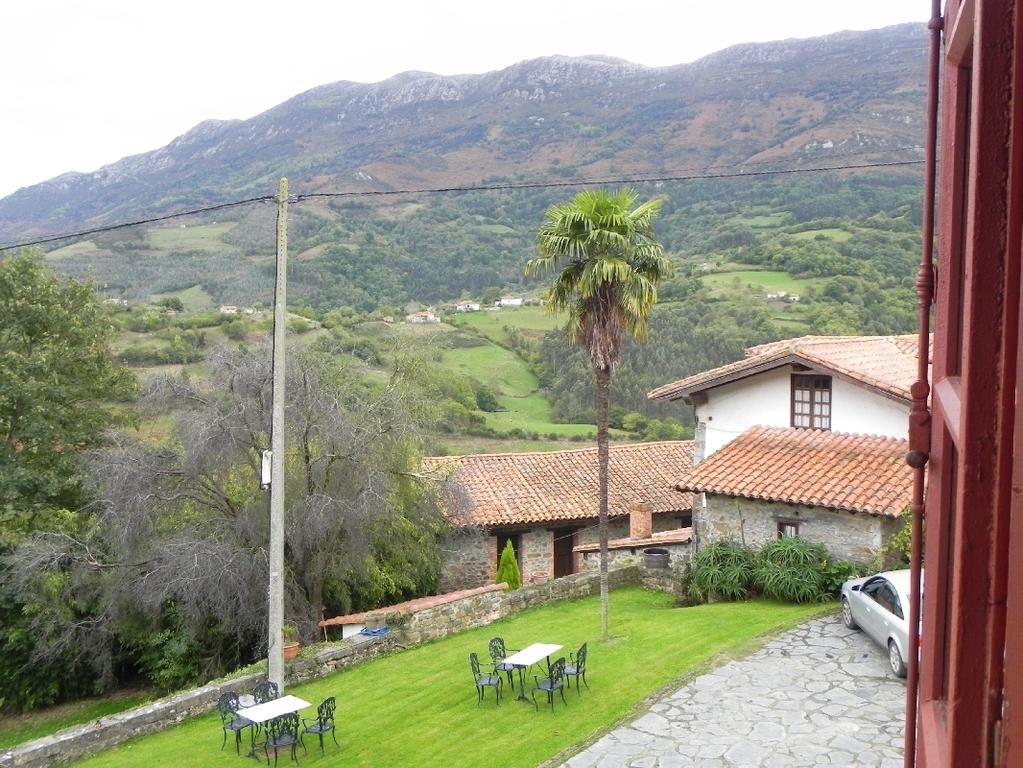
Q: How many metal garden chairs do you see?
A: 8